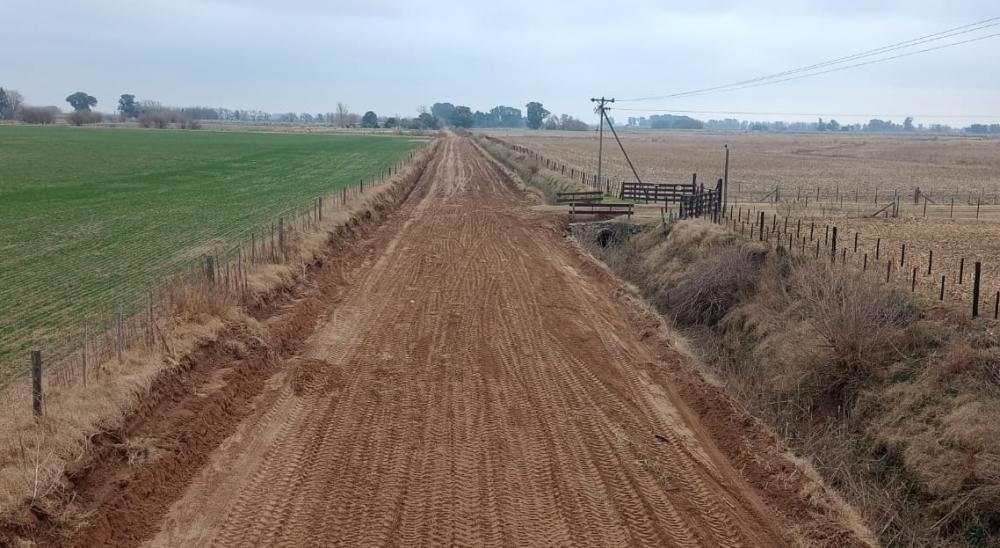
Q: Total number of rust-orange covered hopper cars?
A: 0